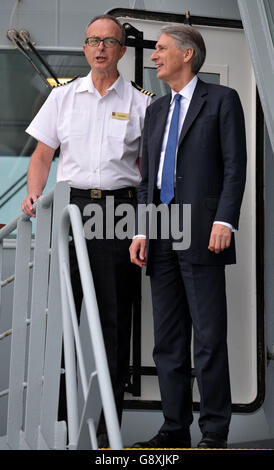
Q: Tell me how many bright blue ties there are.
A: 1